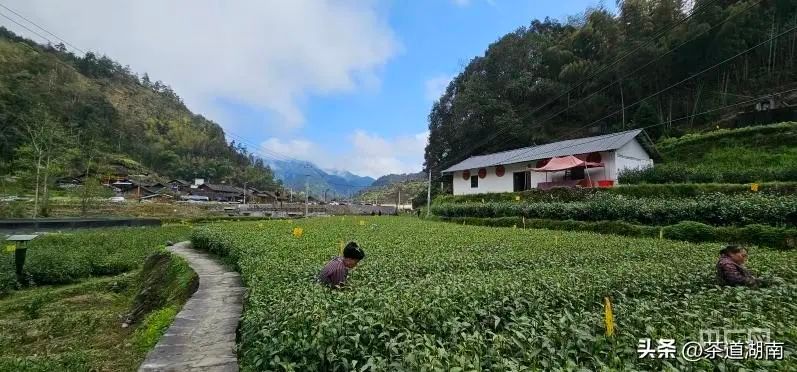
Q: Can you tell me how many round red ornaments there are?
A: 5